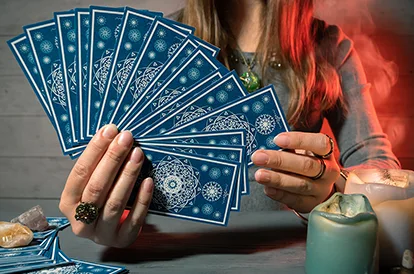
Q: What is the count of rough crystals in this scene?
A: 2